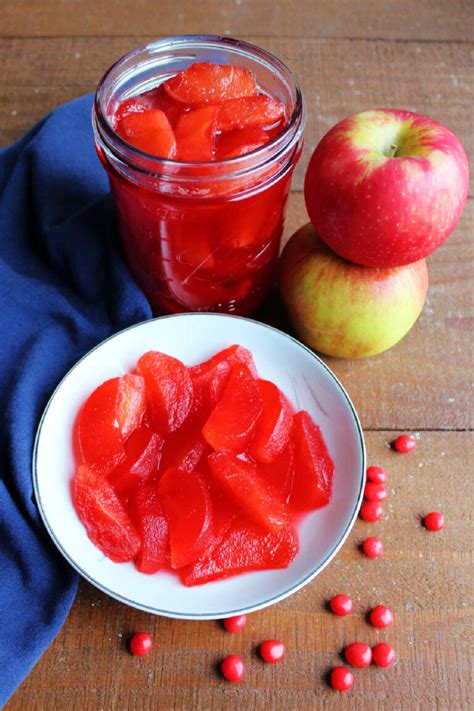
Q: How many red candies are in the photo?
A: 15